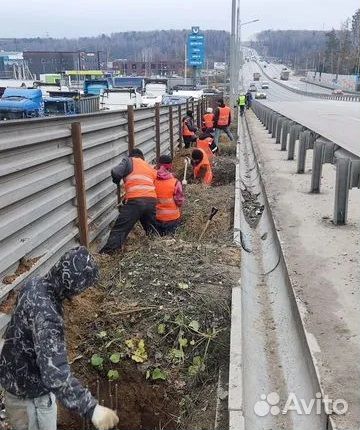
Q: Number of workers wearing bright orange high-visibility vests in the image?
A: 7